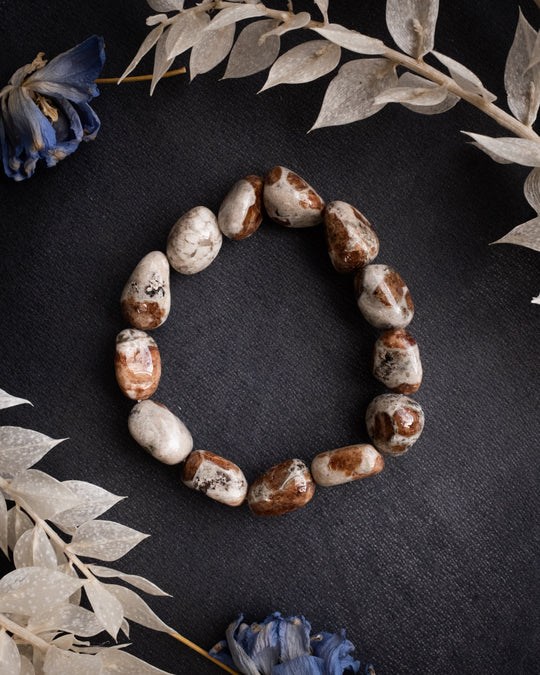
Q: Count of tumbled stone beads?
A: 13